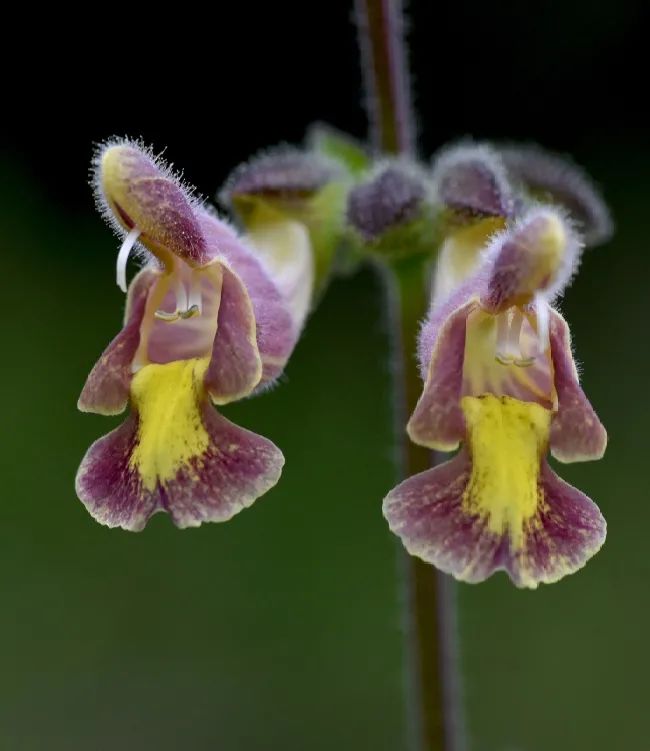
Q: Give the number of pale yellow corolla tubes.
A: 2